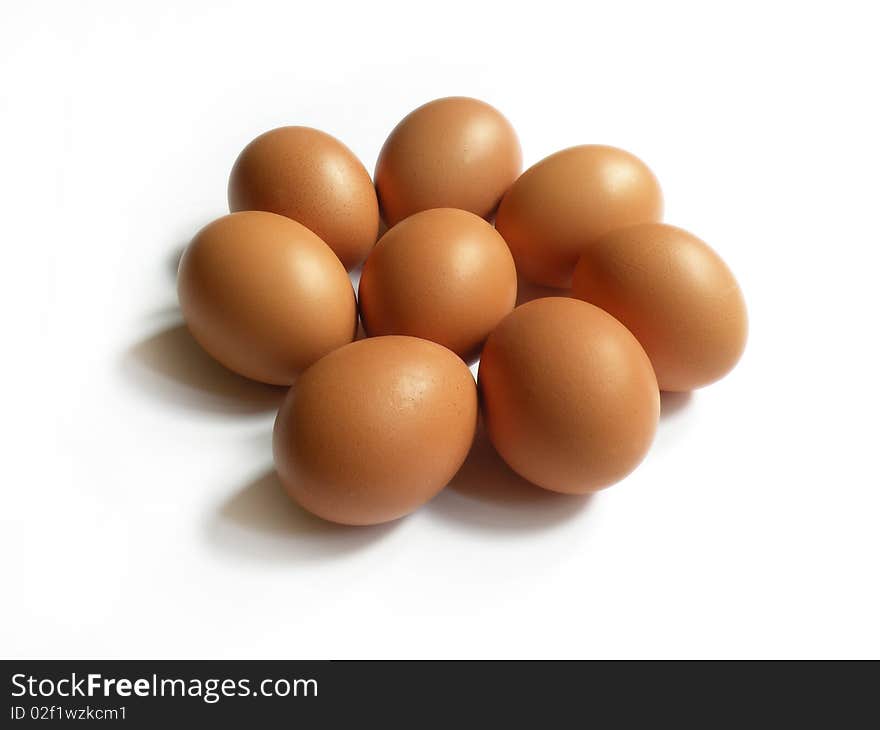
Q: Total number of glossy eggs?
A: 8